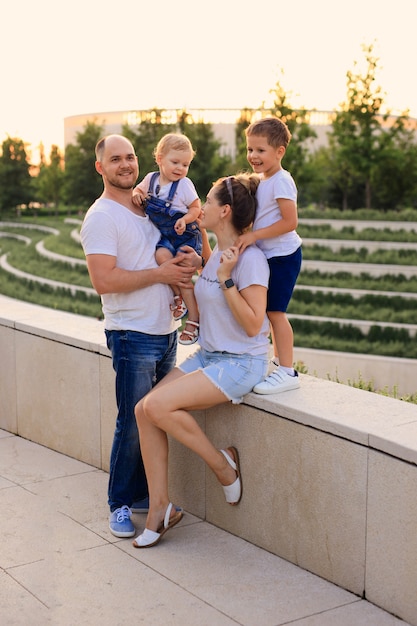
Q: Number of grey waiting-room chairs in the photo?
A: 0